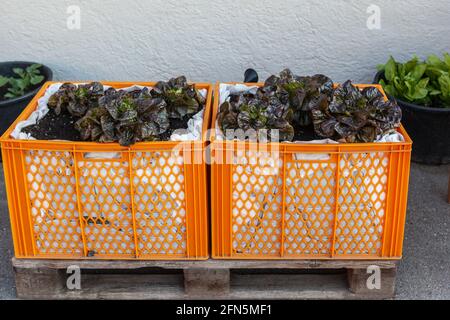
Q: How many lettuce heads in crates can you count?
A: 6